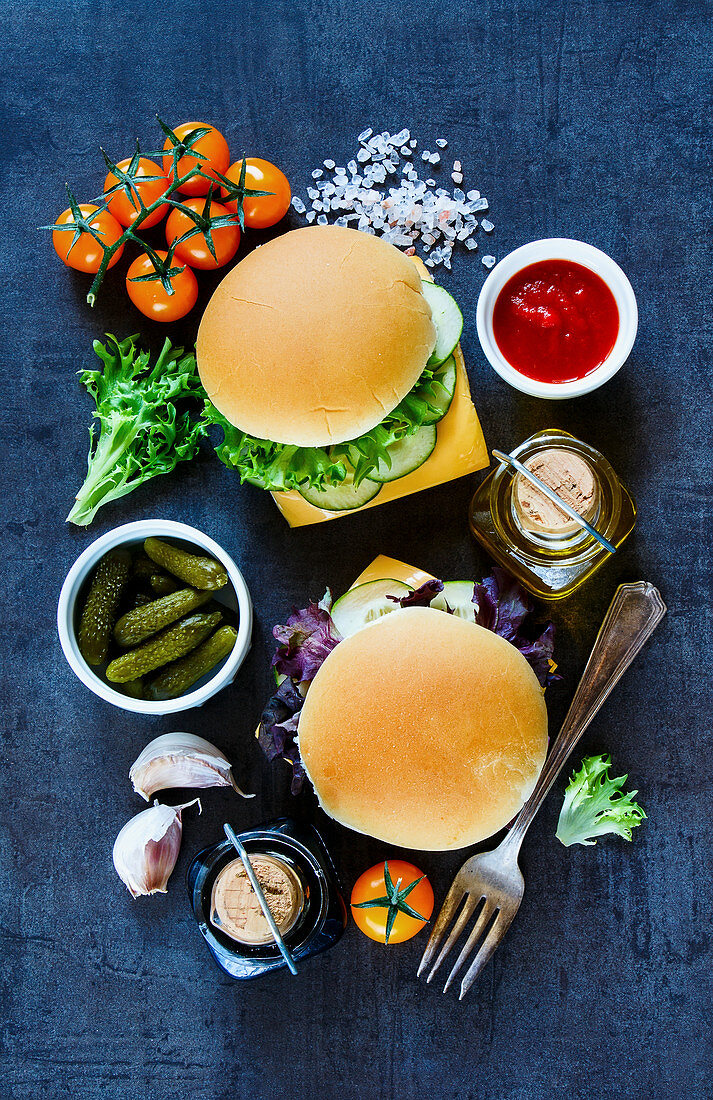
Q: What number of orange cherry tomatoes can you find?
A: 7